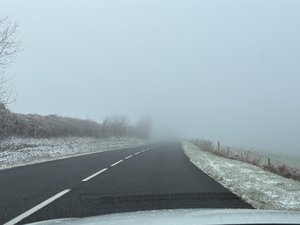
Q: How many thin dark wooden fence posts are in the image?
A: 3